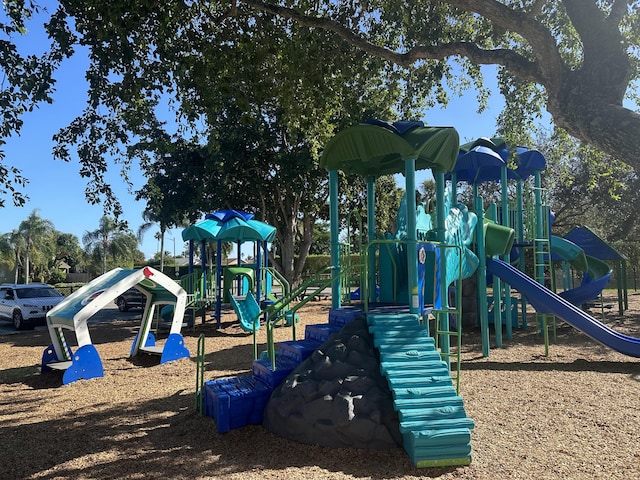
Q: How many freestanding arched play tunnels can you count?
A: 1